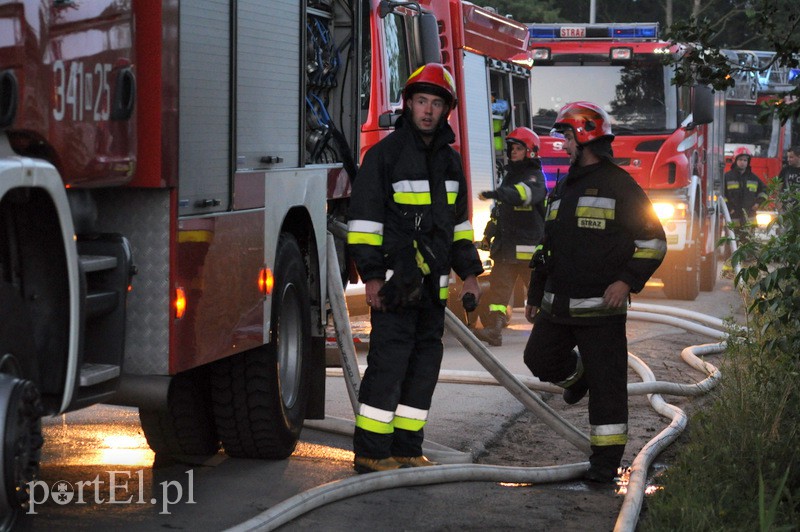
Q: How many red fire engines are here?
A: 4